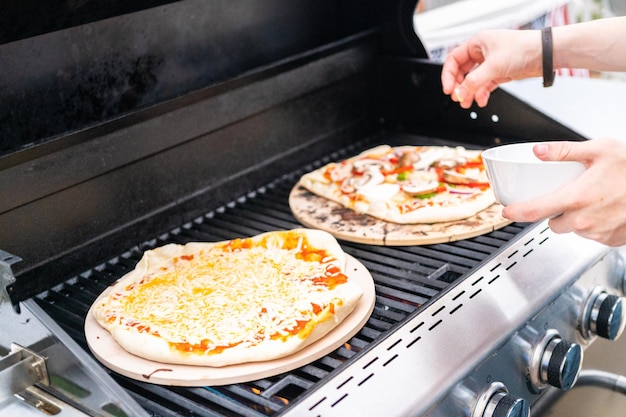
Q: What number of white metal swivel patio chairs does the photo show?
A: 0